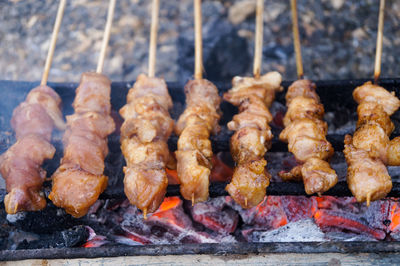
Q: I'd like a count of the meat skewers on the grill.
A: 7